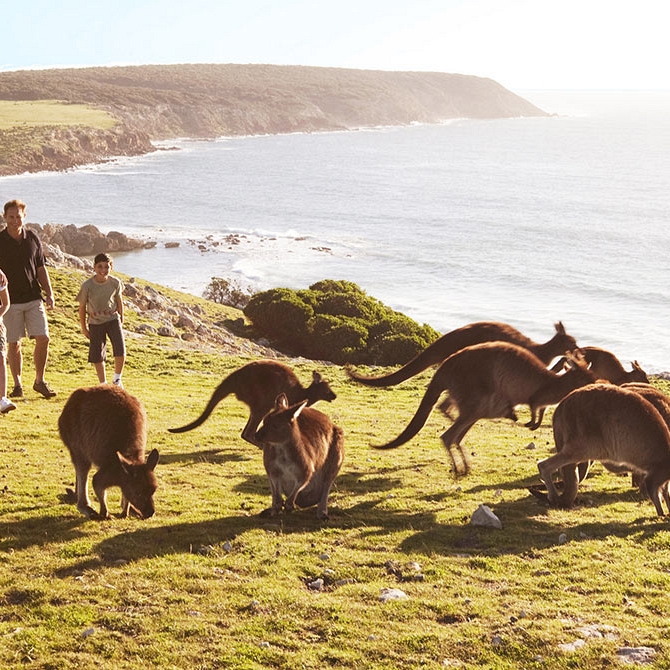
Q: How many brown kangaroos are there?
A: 8